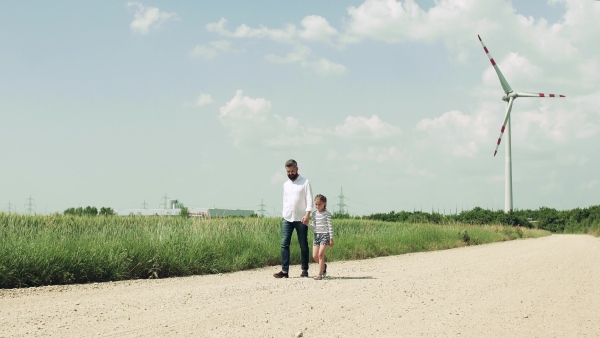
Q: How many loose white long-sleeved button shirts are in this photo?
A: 1